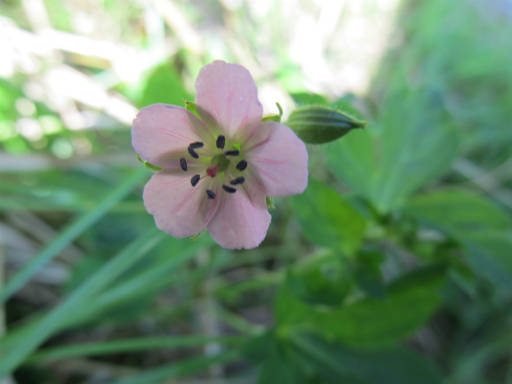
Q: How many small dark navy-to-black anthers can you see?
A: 10